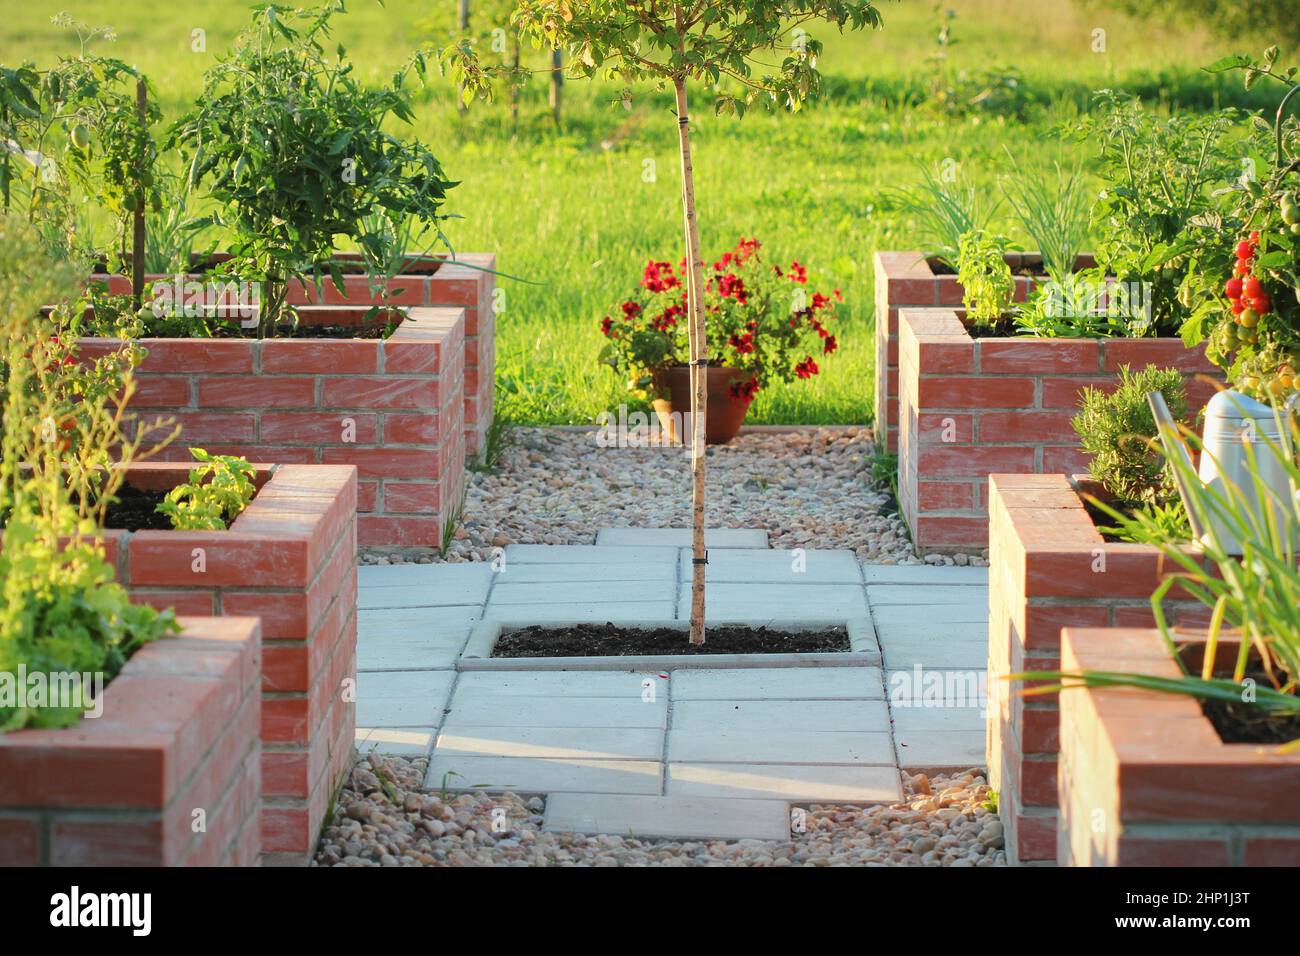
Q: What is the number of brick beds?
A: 8